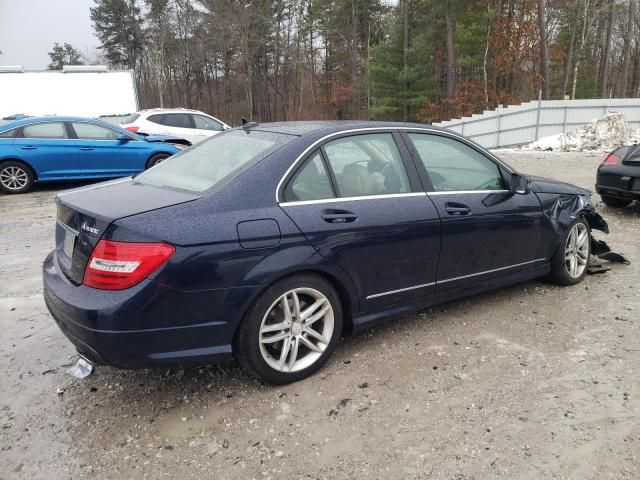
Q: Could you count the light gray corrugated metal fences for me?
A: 1